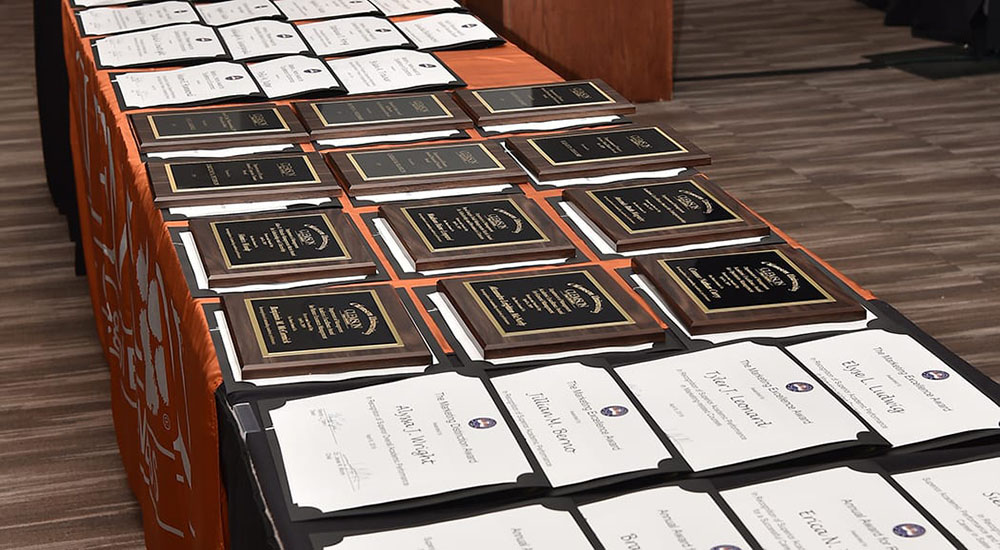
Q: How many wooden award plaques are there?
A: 12